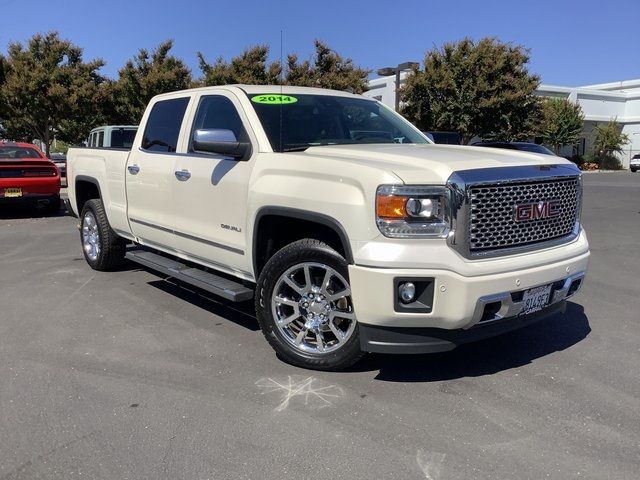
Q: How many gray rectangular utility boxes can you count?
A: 0